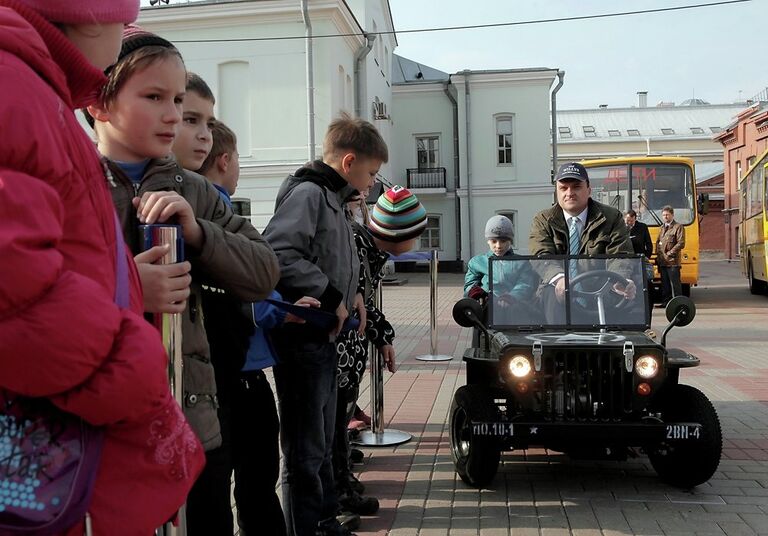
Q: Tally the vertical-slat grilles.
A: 1